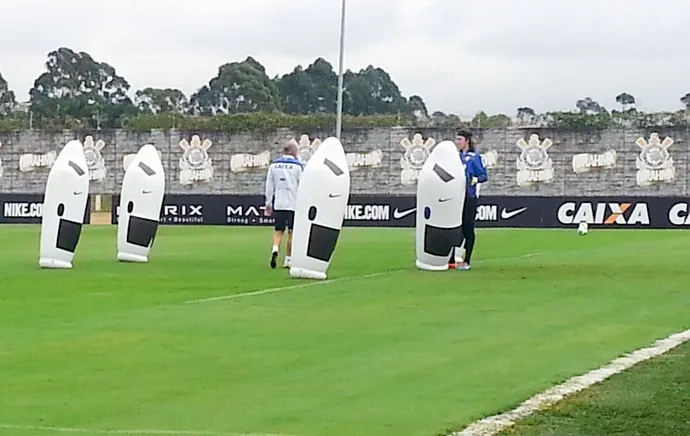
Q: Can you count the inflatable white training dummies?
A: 4